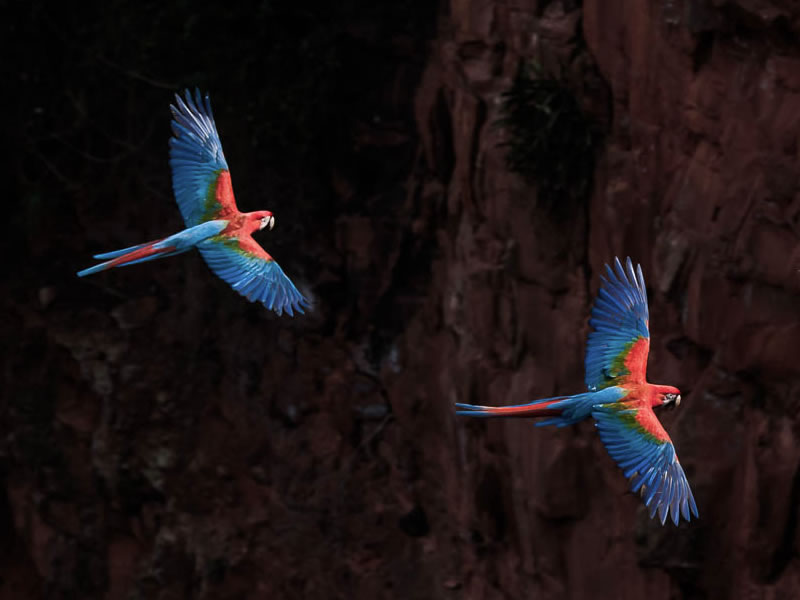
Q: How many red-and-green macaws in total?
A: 2